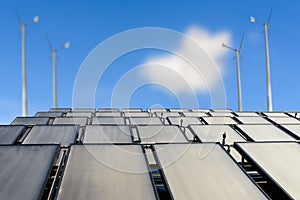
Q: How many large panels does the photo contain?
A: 4